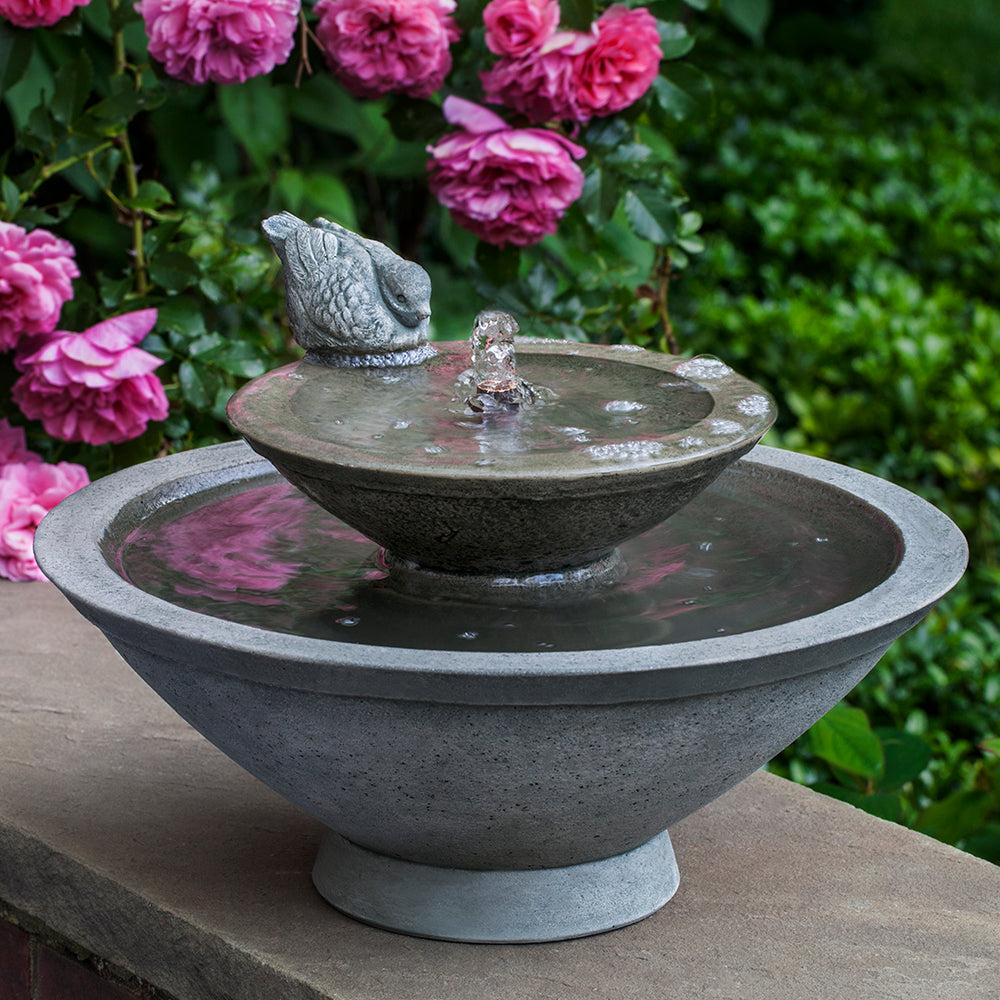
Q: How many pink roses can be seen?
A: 11